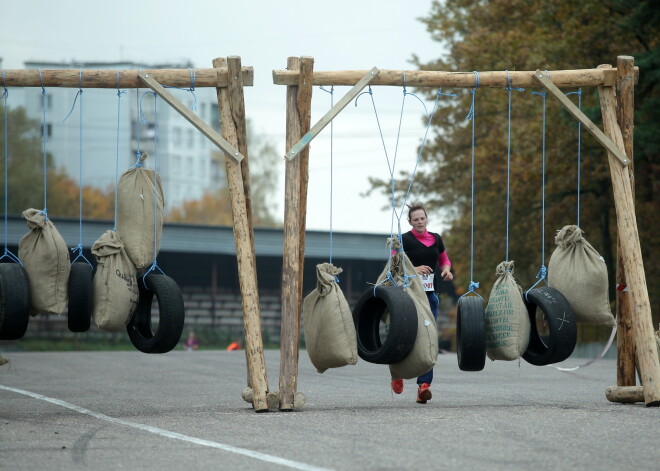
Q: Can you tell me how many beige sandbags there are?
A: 7